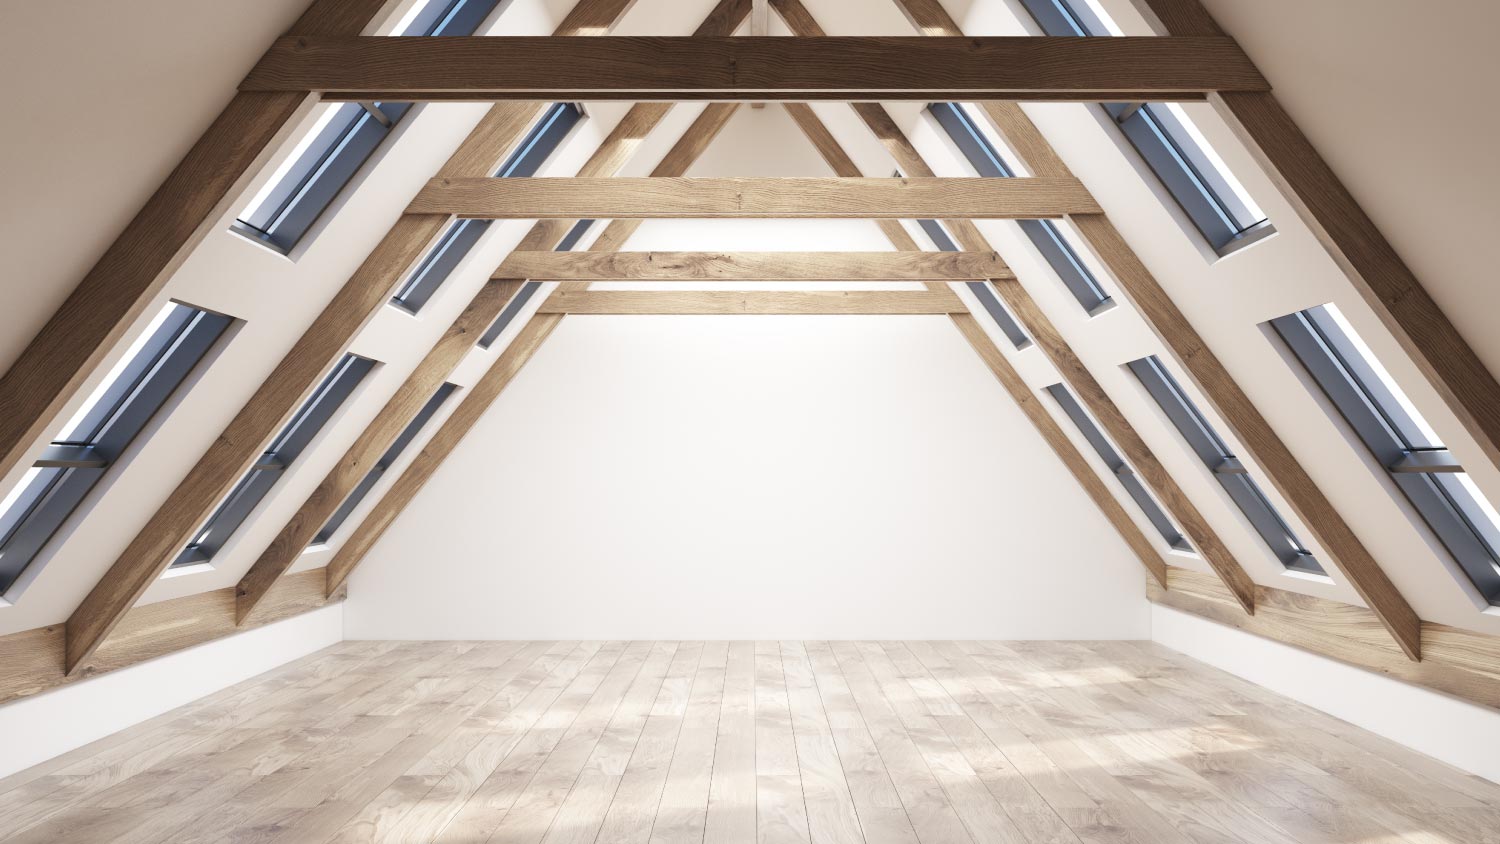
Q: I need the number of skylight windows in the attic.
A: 12